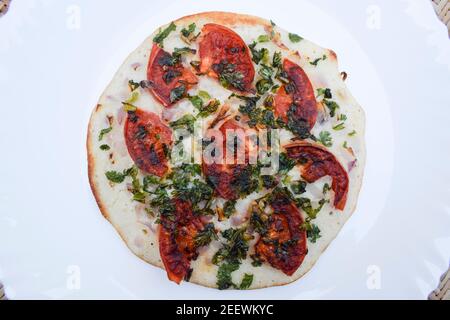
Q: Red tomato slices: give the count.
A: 8